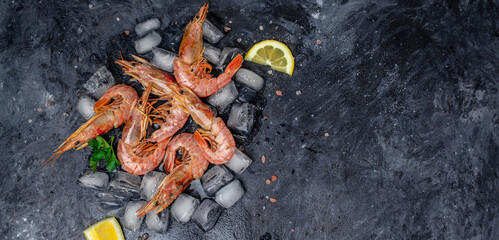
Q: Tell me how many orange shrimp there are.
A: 6